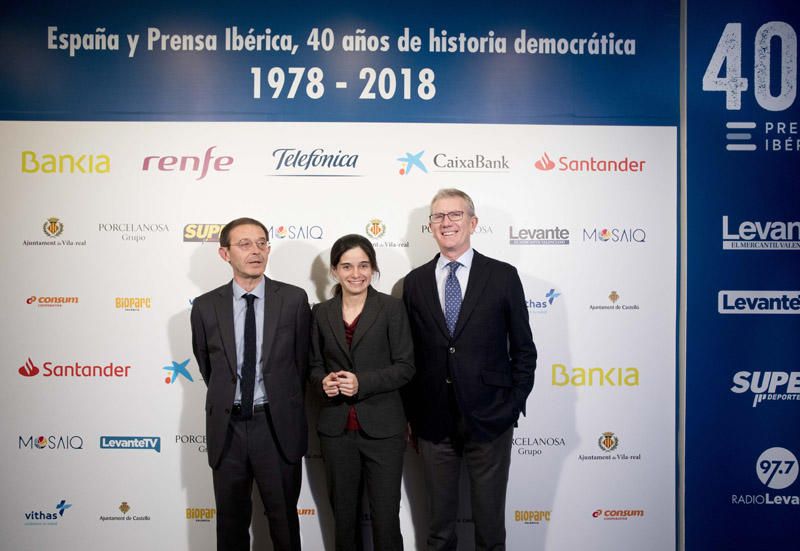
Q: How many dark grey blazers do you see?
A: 2